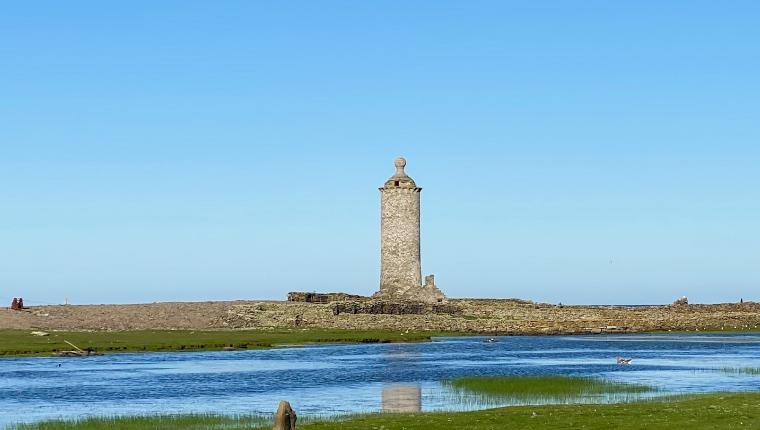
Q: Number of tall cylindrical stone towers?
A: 1